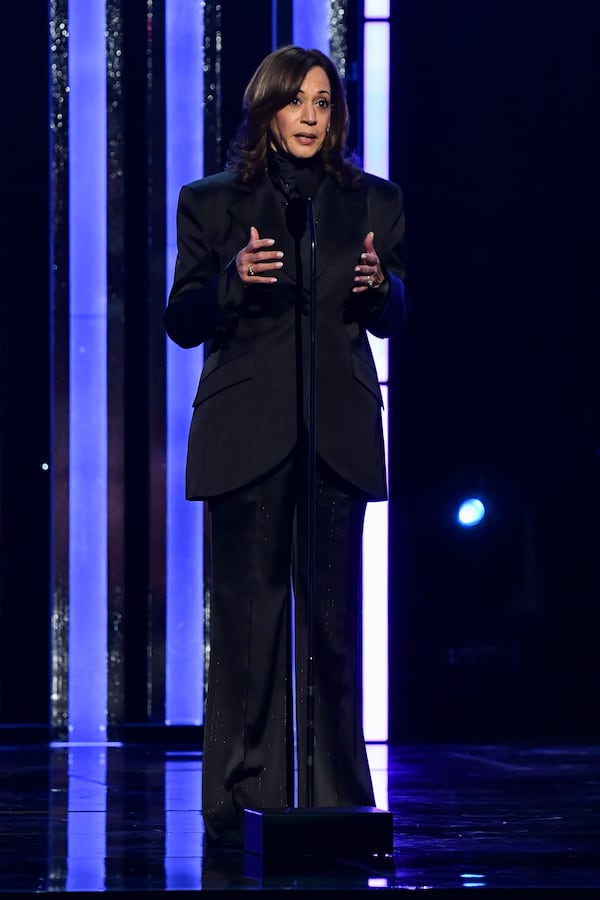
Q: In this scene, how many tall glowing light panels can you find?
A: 4